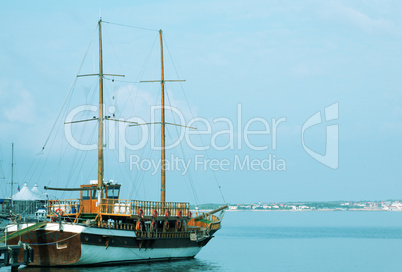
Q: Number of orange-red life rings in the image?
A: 10